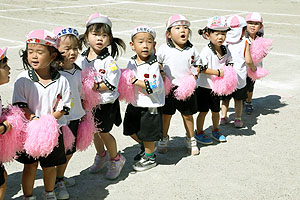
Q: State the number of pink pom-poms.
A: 11